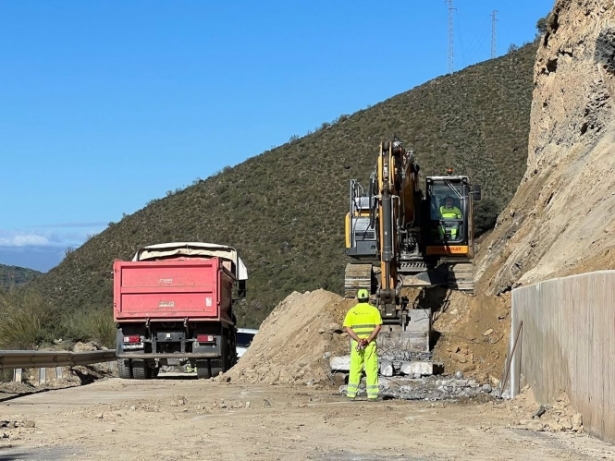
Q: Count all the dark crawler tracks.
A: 2